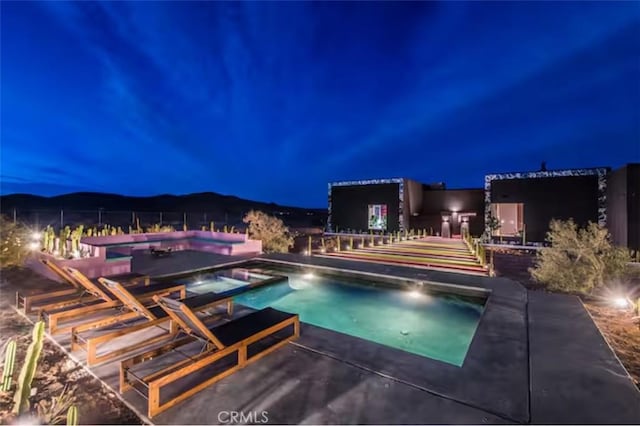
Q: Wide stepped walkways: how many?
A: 1